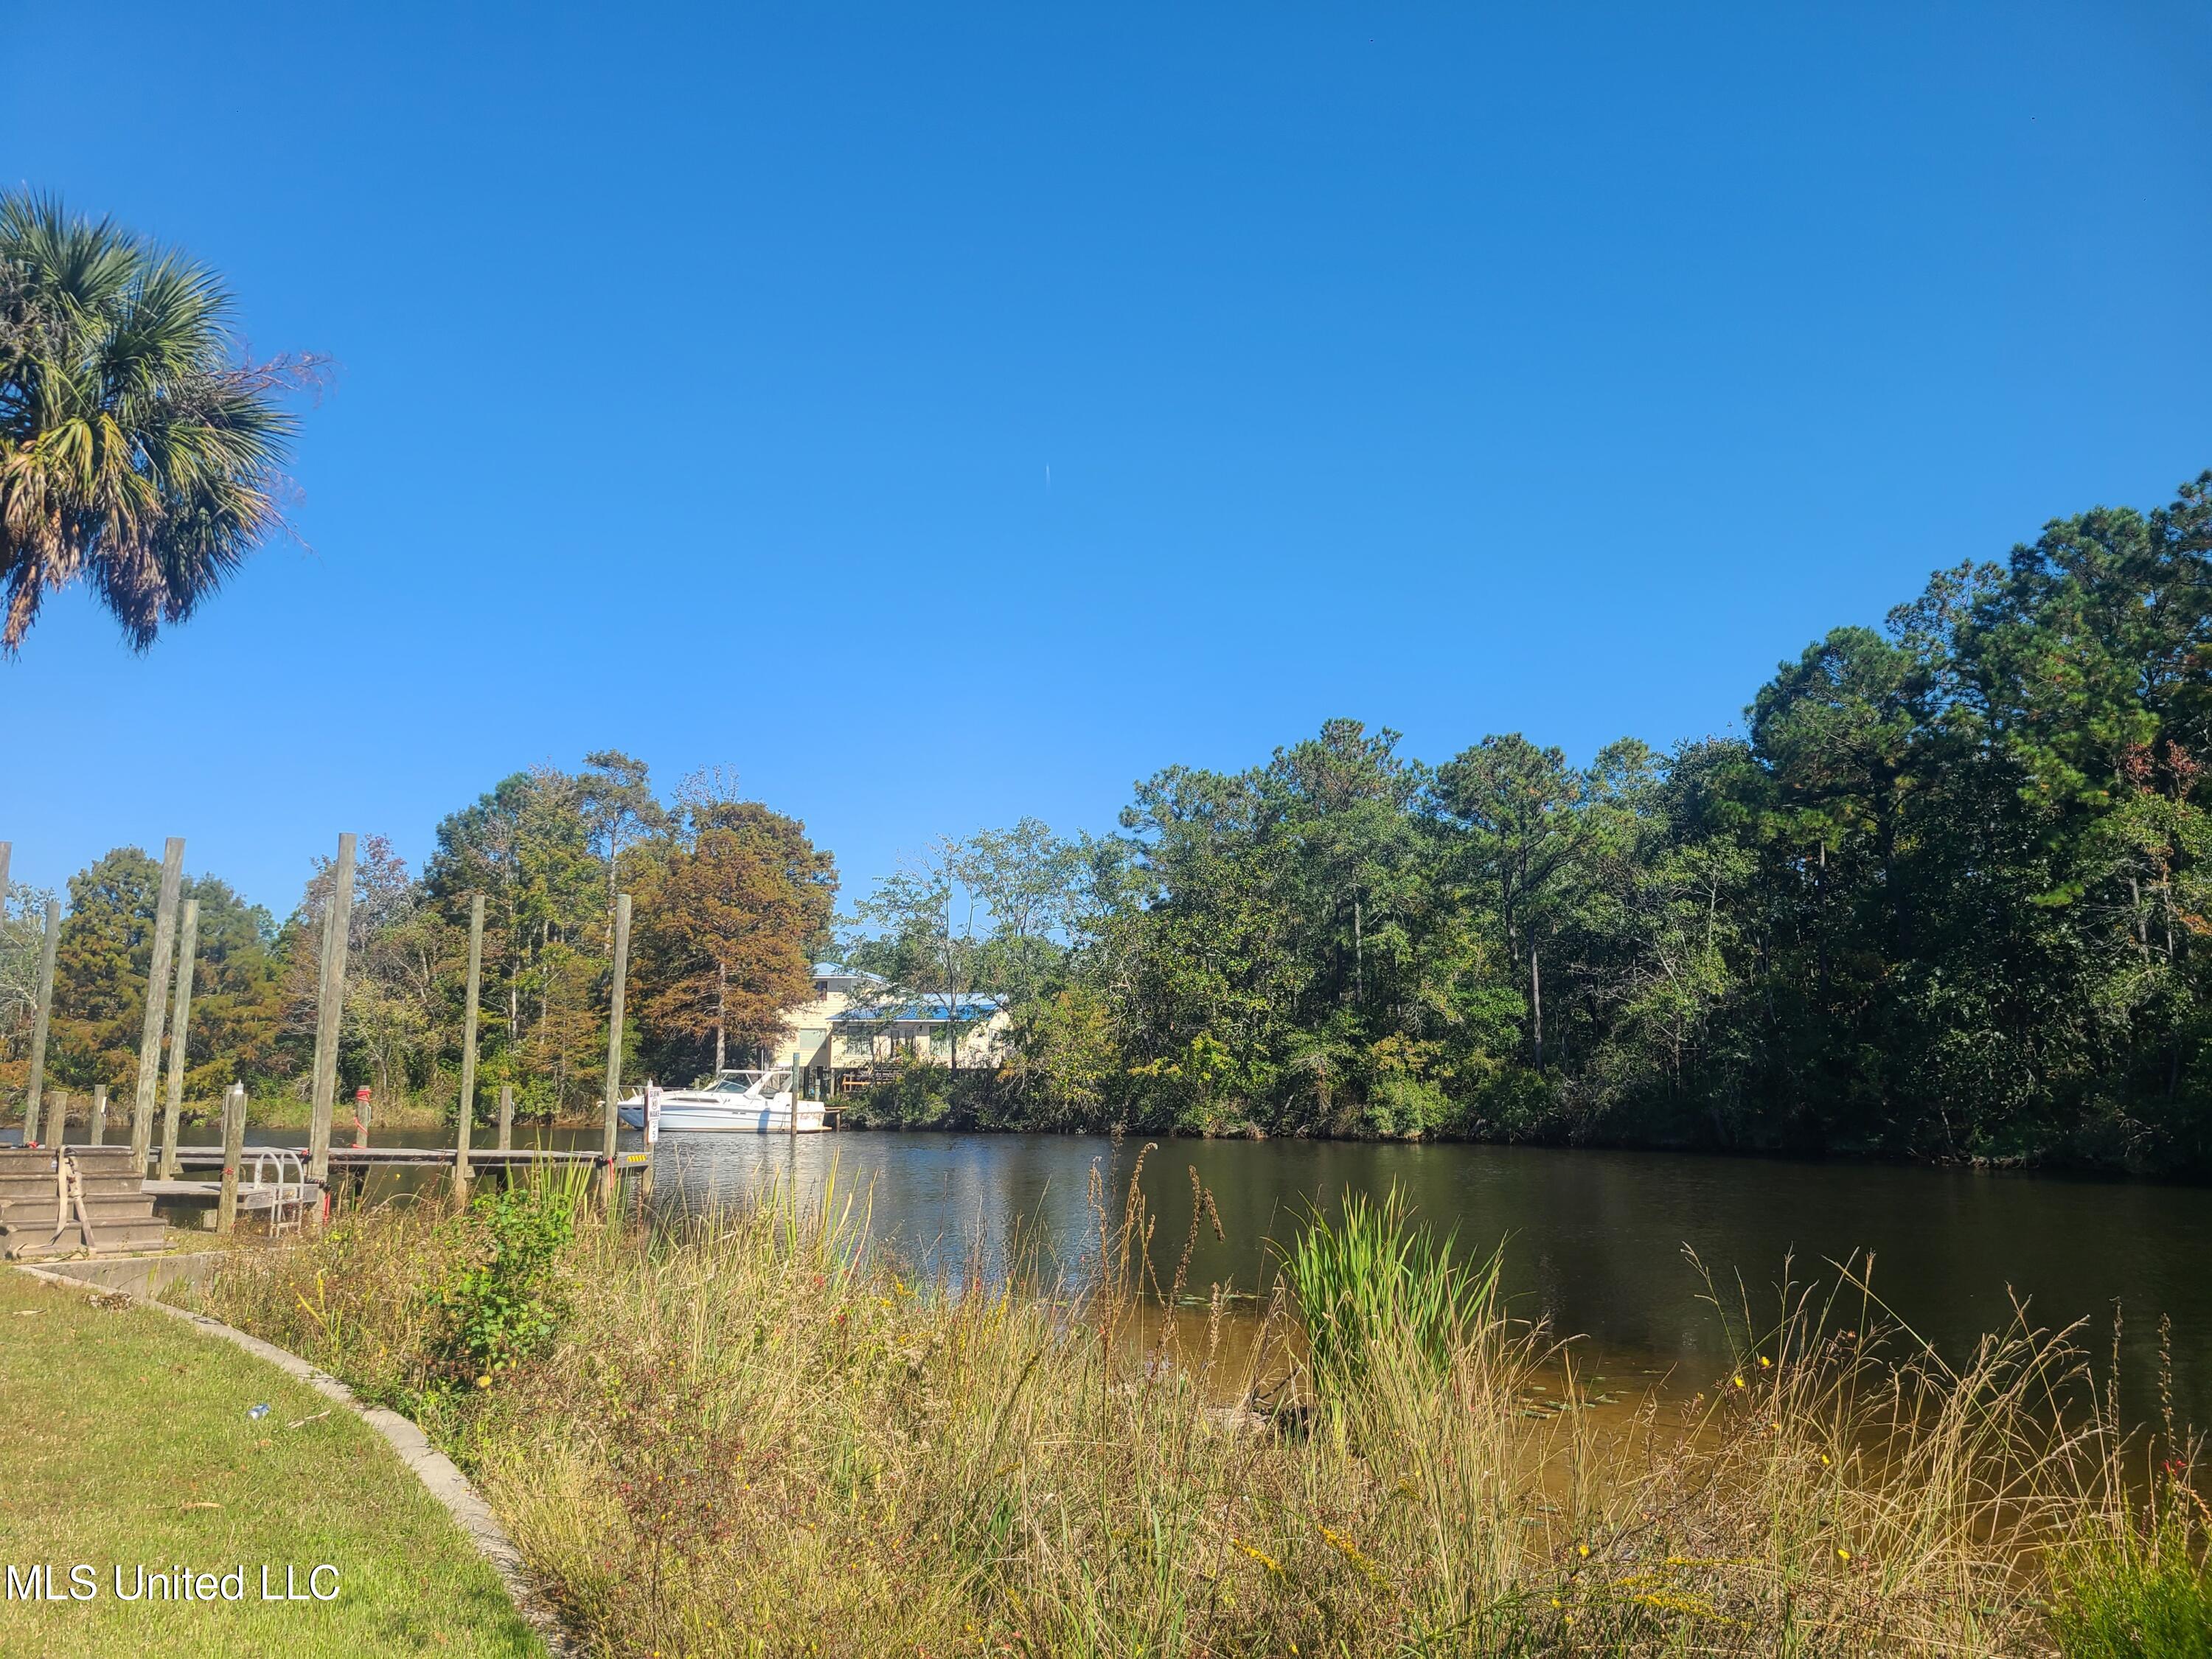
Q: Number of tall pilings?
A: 8